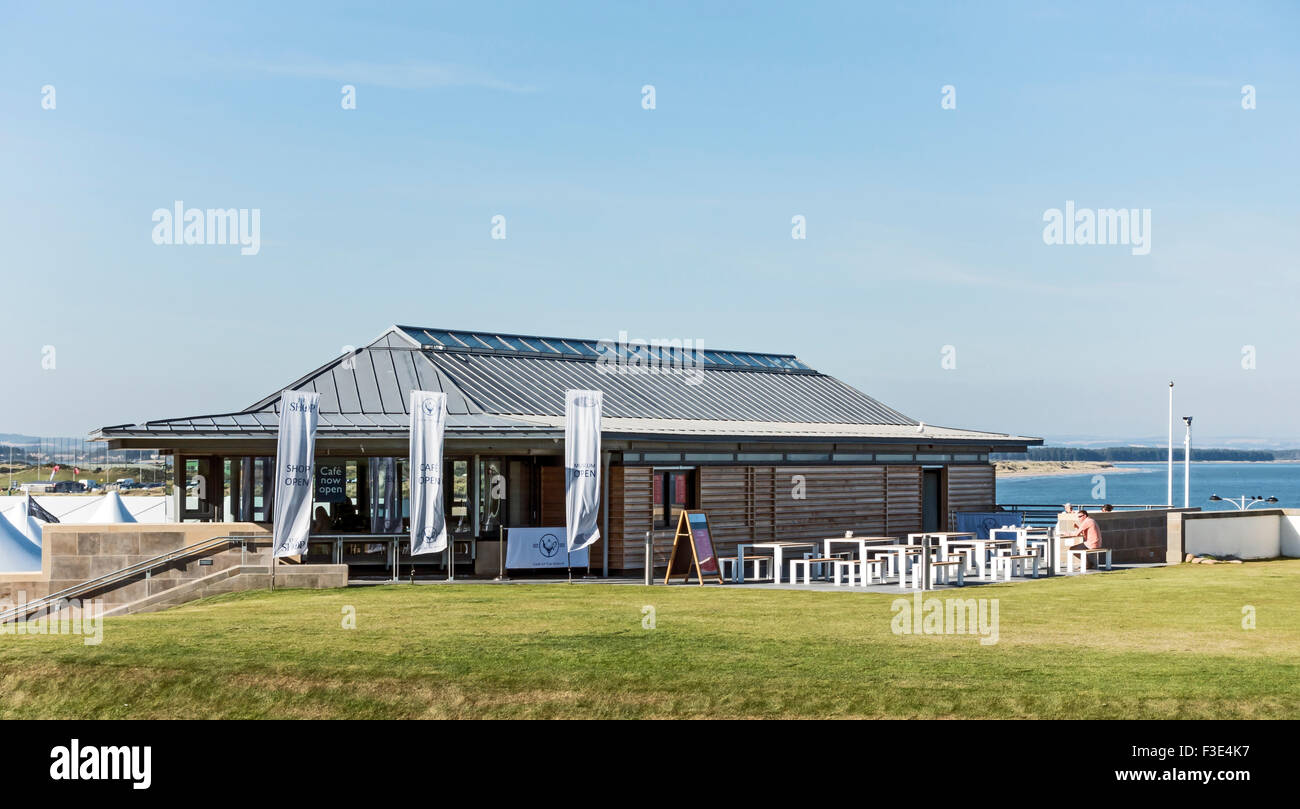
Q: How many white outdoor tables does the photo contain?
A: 7